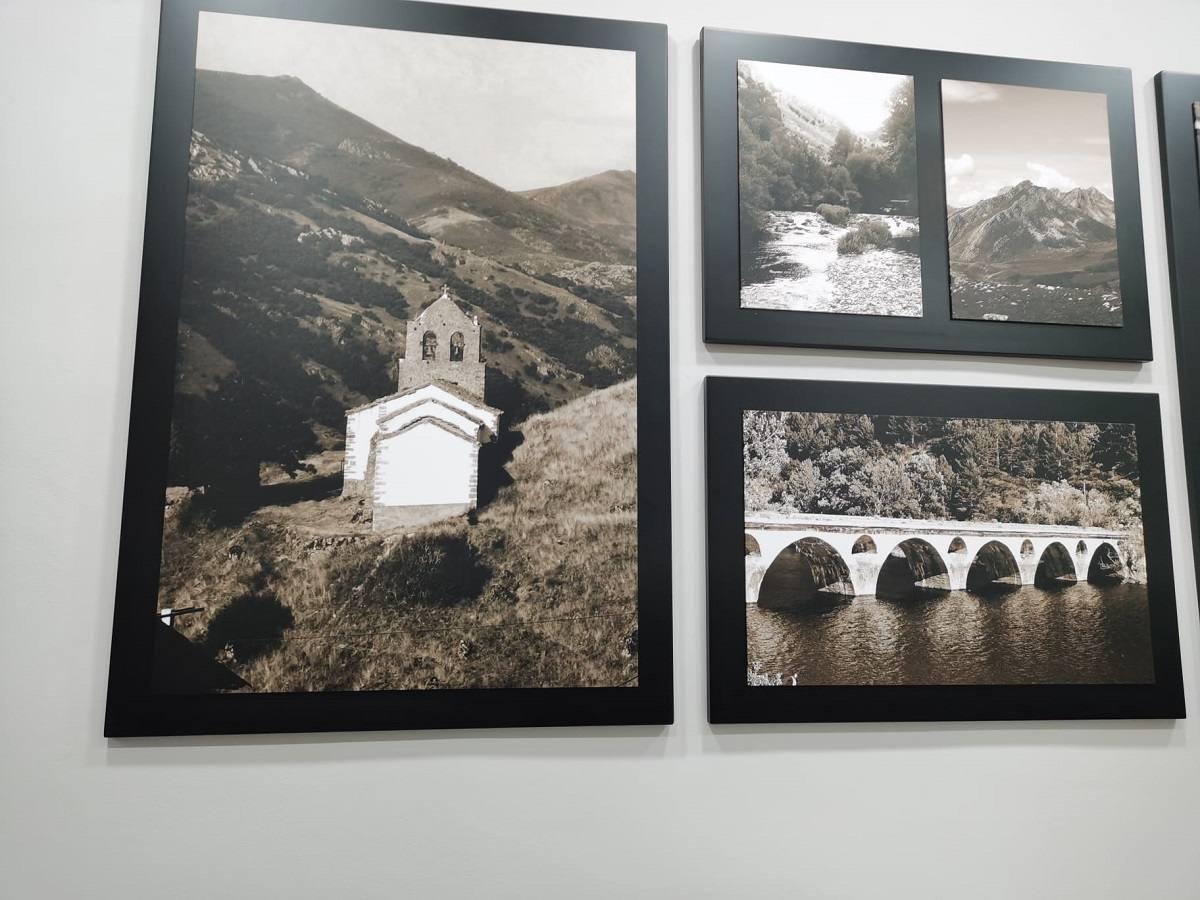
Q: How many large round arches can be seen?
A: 5